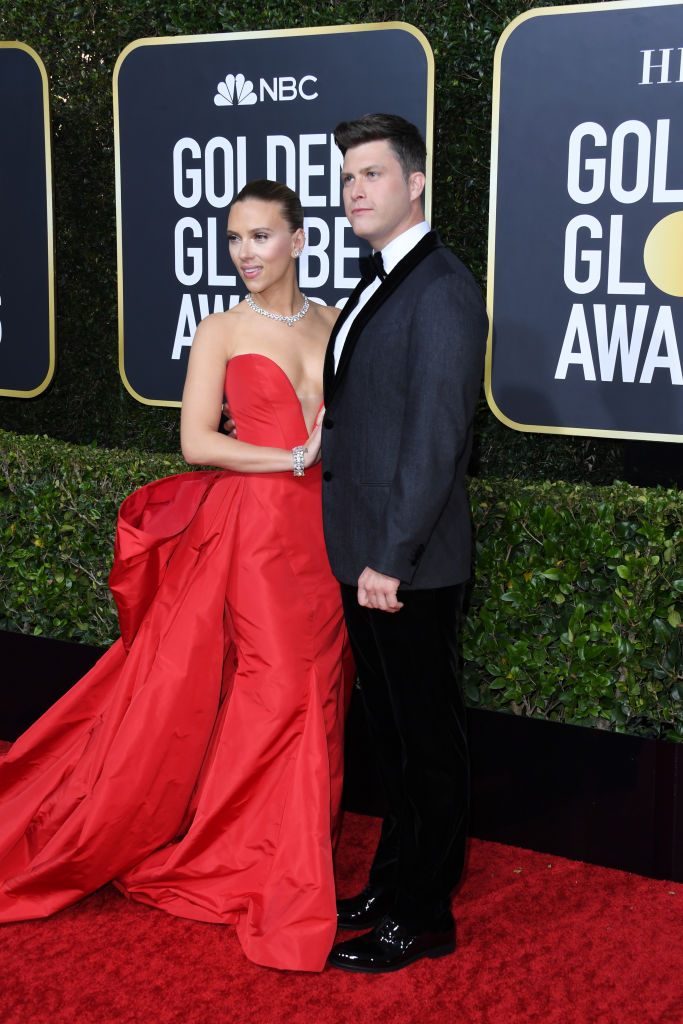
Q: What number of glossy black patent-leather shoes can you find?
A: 2